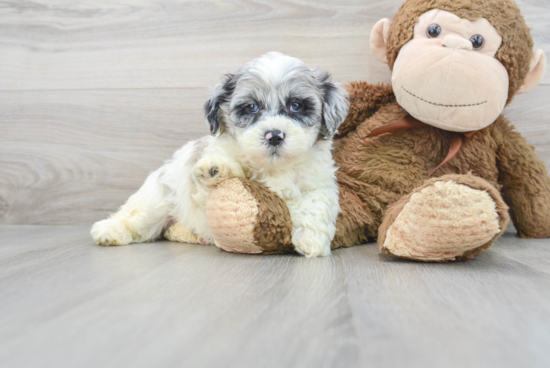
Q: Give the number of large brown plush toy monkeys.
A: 1